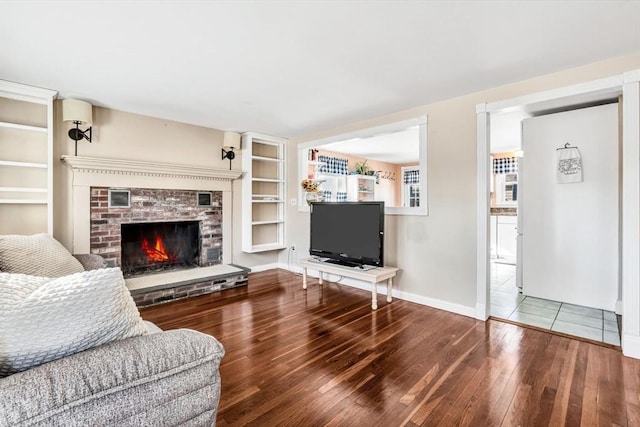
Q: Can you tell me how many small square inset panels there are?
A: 2